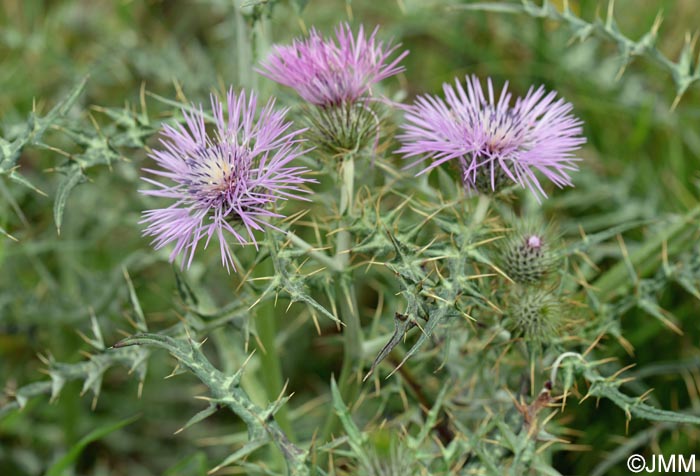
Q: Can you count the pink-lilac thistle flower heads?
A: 3